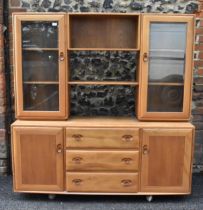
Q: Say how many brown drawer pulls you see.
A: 6